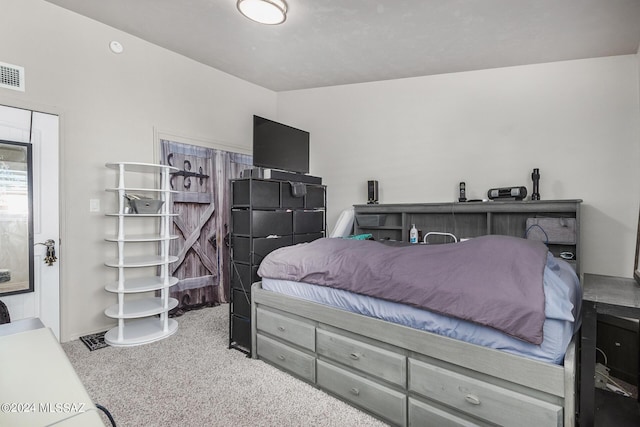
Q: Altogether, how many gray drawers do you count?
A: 6